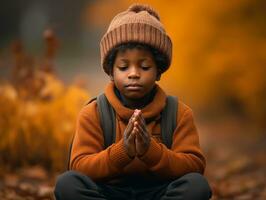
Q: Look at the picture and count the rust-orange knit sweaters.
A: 1